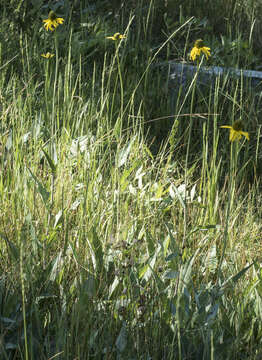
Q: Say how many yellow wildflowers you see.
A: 5